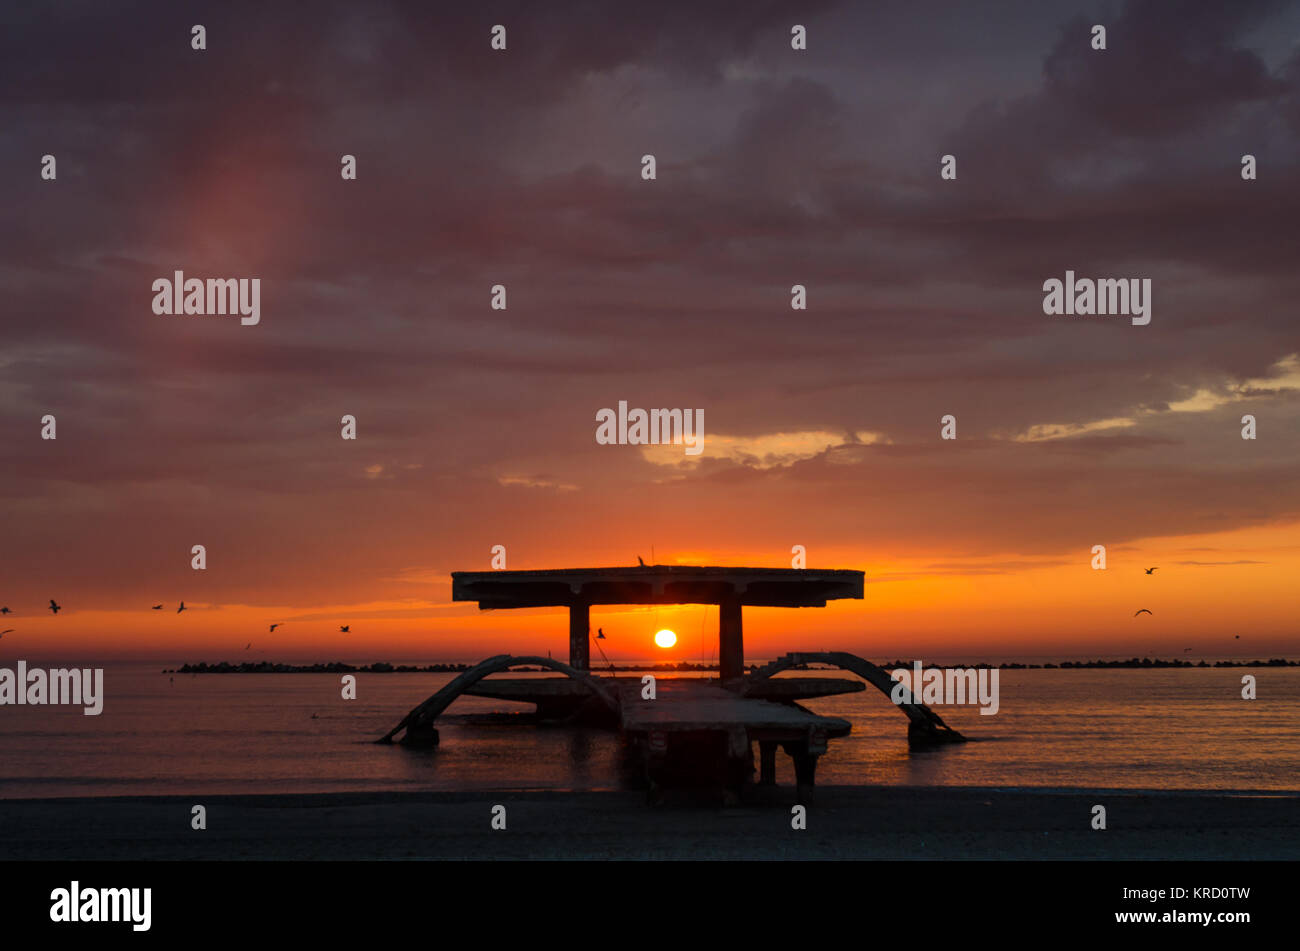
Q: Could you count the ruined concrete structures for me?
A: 1